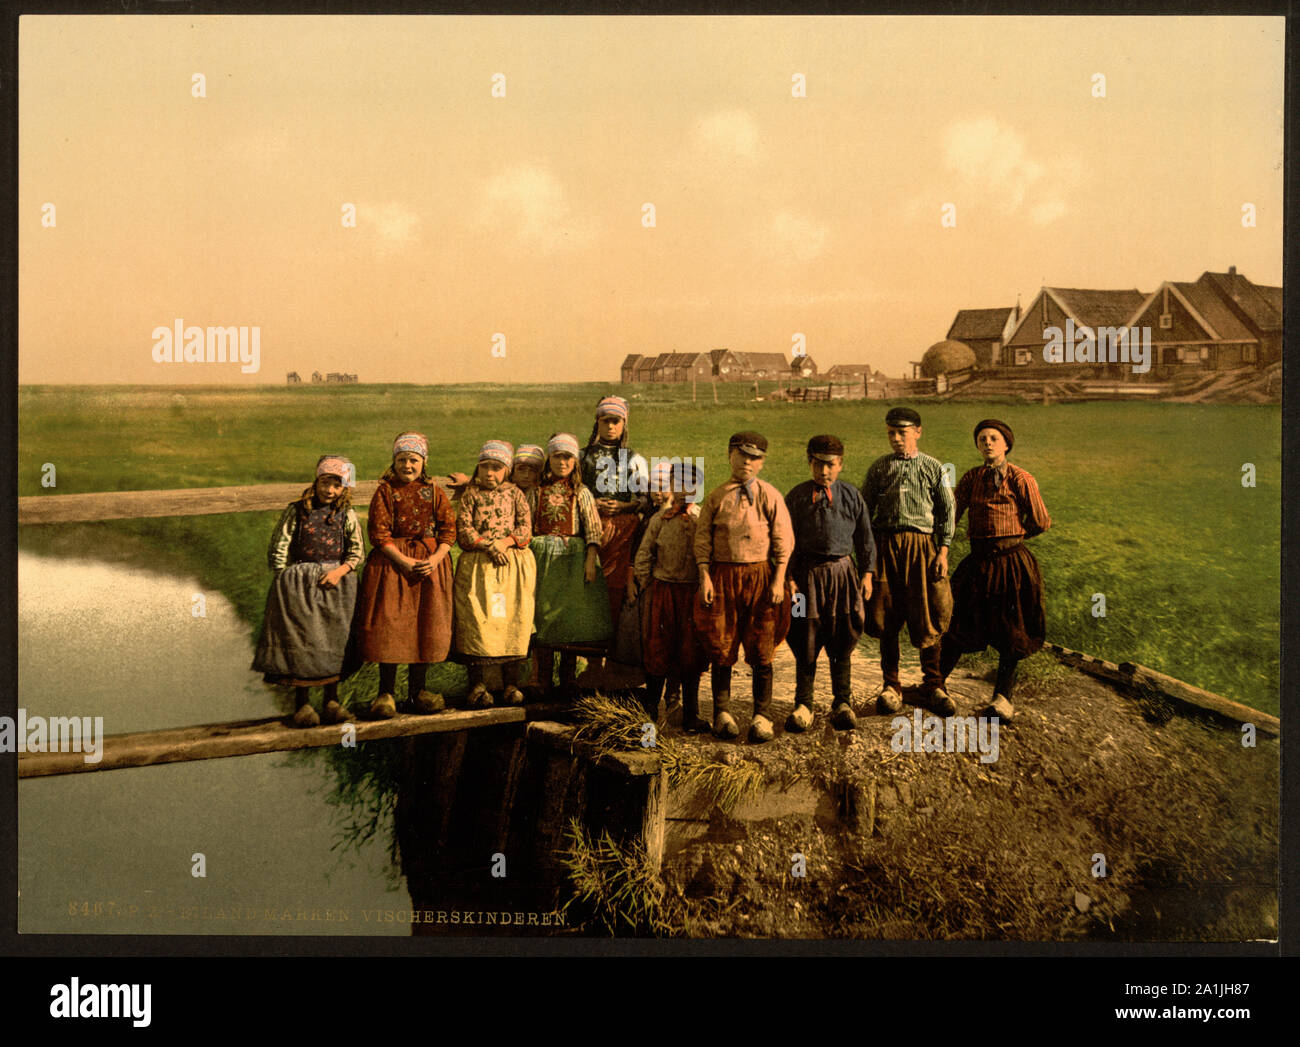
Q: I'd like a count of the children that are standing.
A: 12